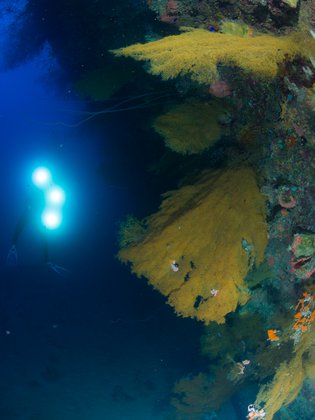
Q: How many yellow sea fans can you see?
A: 4